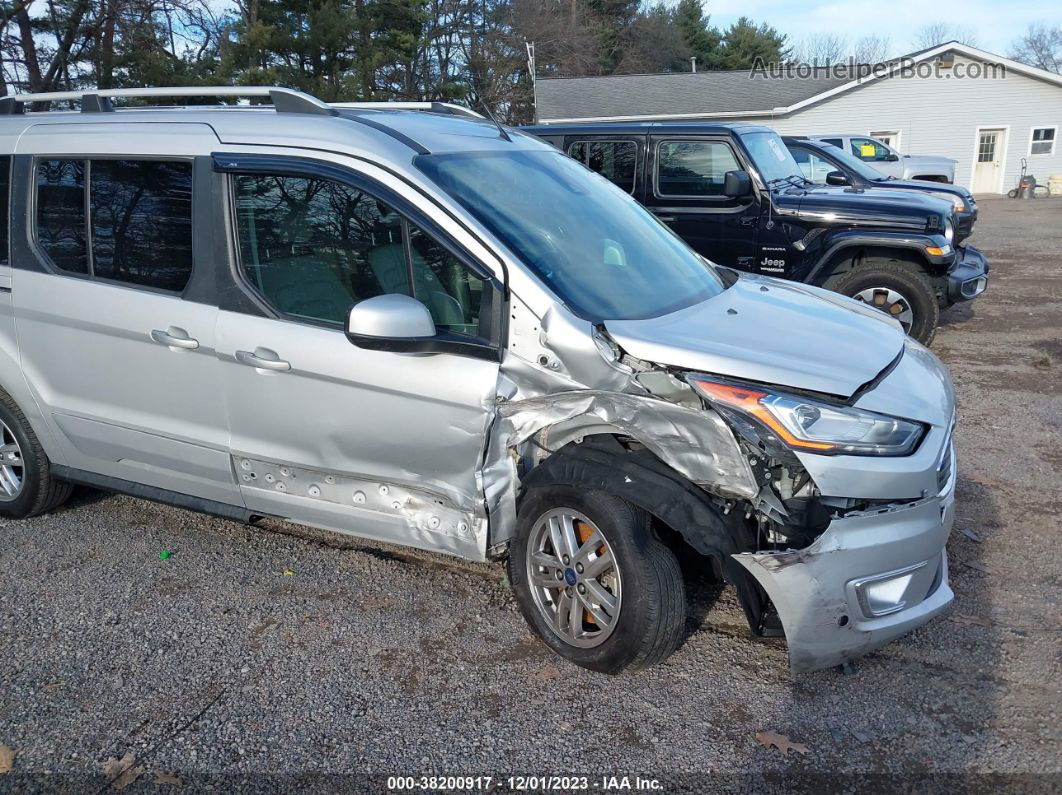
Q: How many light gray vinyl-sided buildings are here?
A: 1